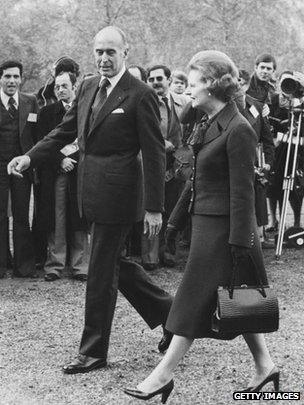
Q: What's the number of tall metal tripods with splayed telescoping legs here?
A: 1